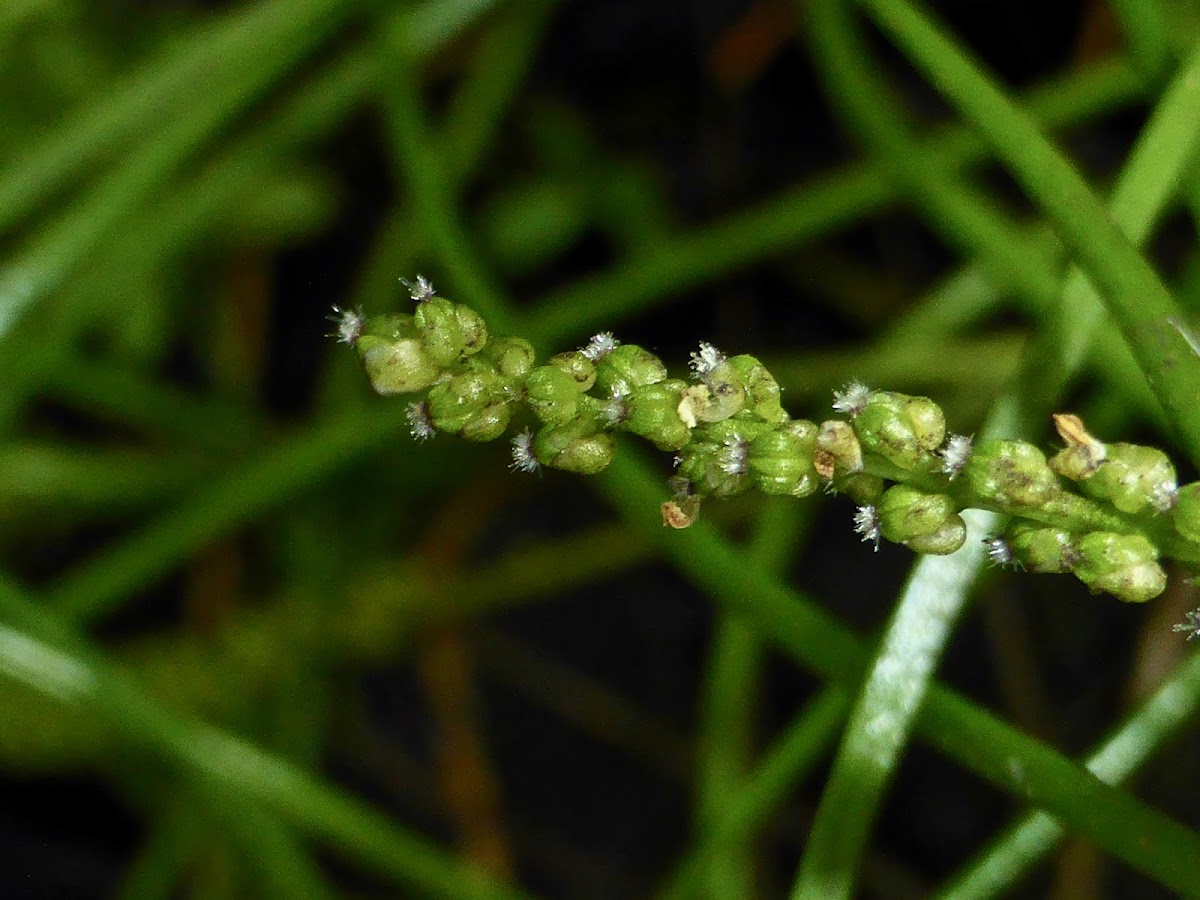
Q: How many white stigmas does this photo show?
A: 14